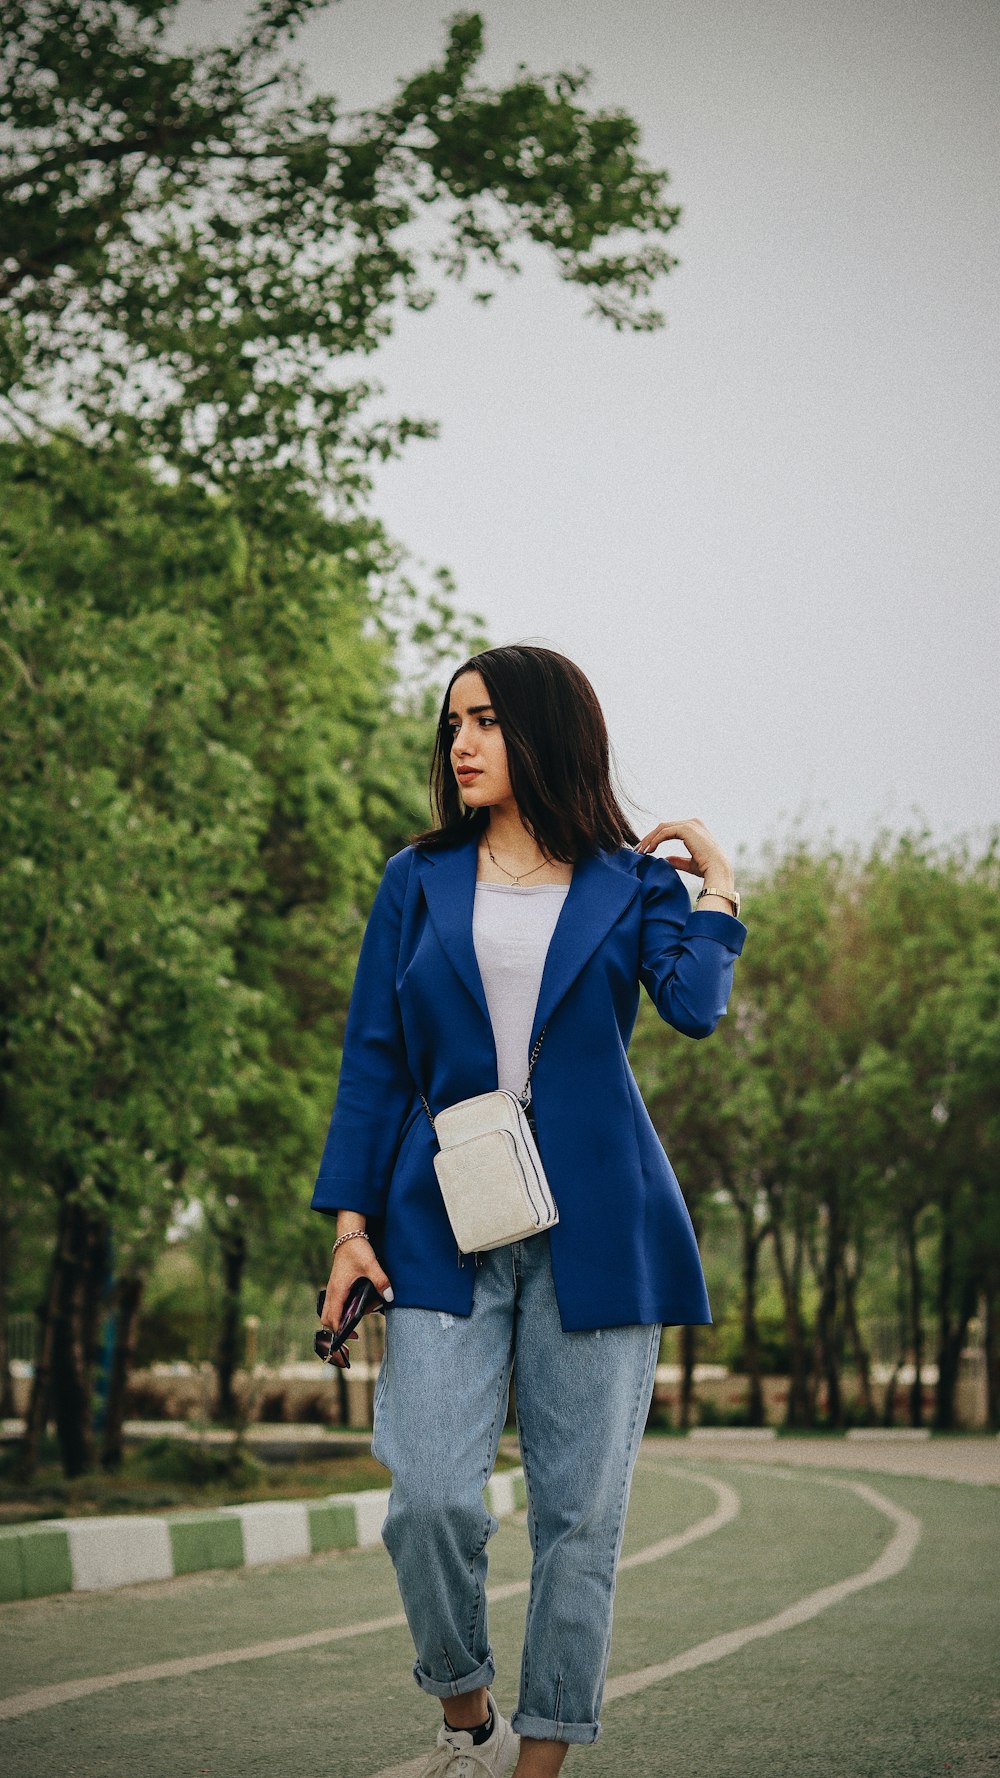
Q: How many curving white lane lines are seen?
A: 2